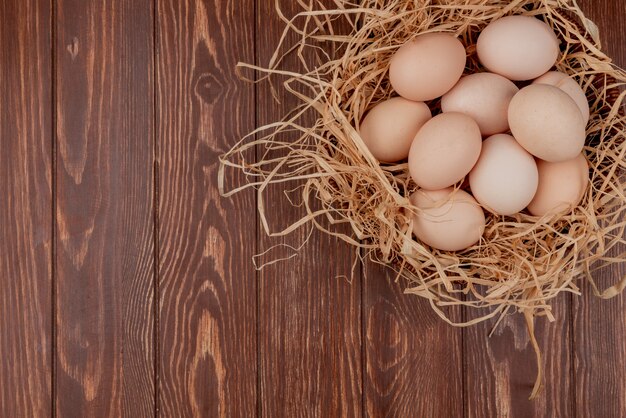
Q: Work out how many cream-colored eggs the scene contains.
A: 10